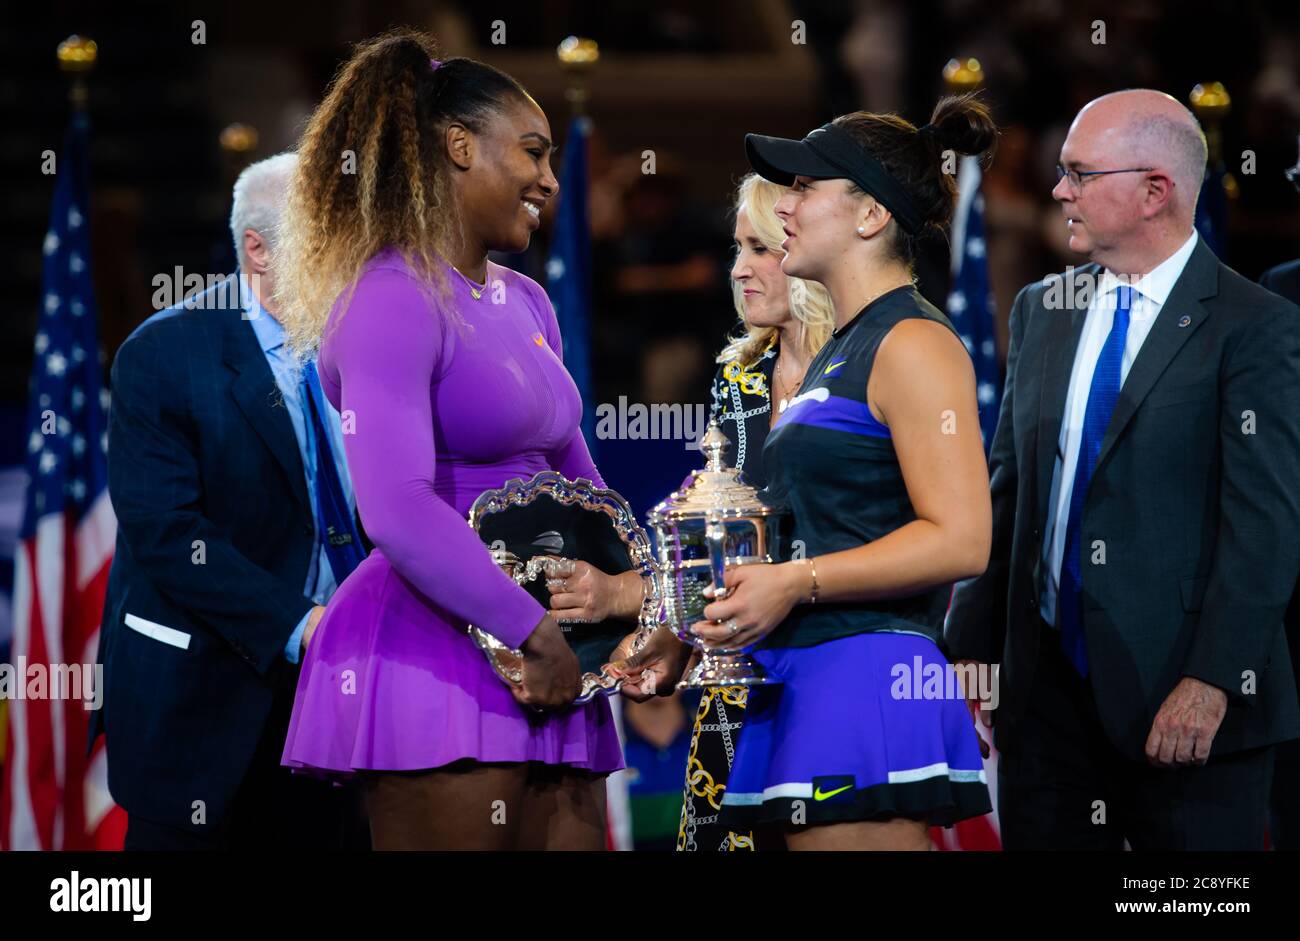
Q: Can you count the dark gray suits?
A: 1